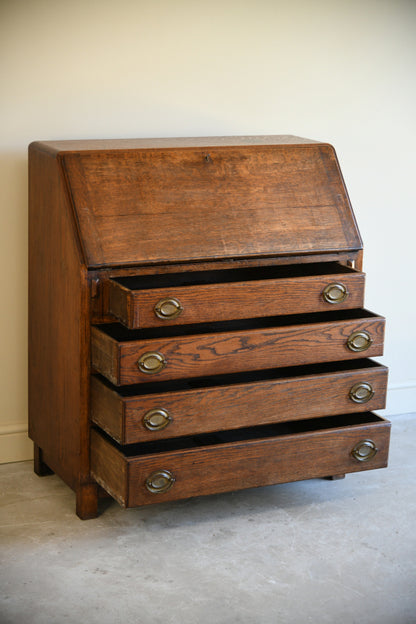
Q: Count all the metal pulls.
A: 8